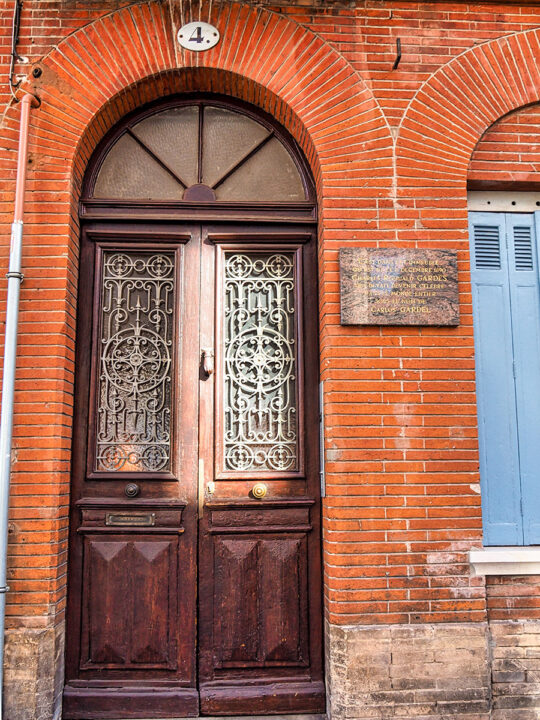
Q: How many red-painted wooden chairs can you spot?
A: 0